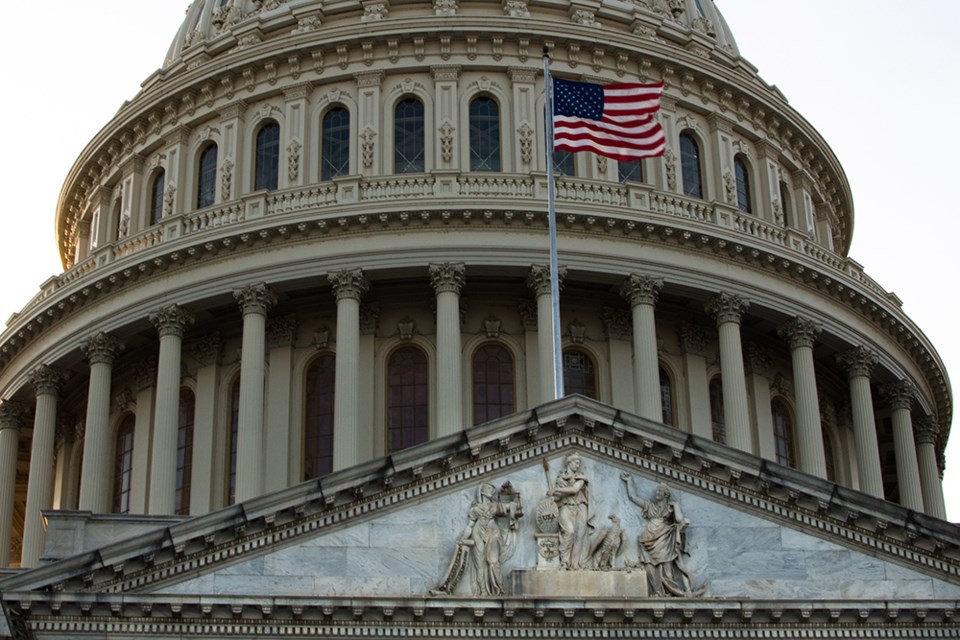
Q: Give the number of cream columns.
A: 14